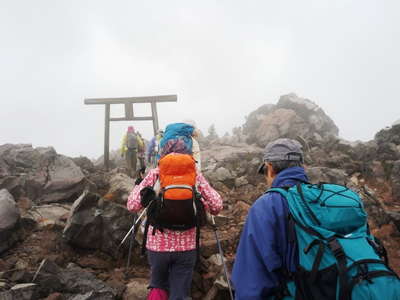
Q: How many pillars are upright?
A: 2